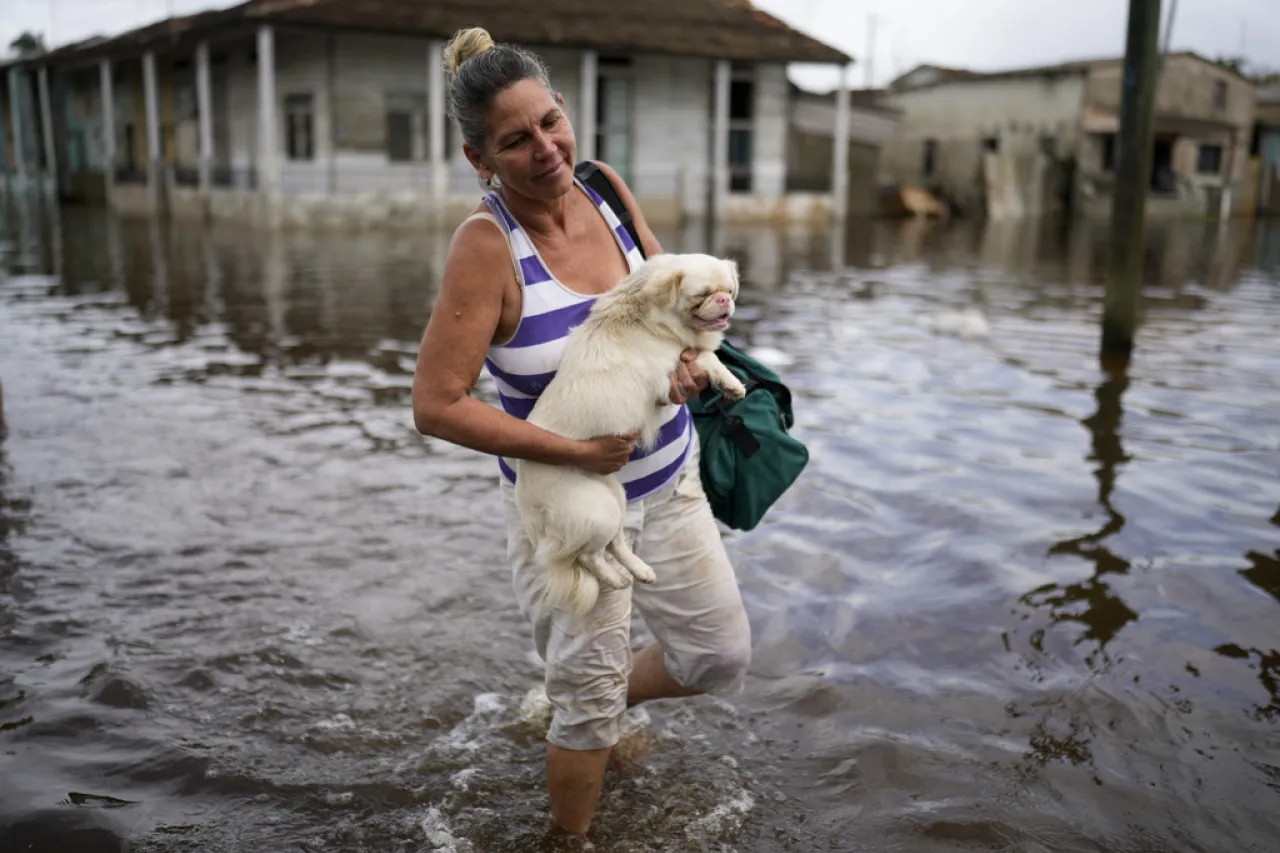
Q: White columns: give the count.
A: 9